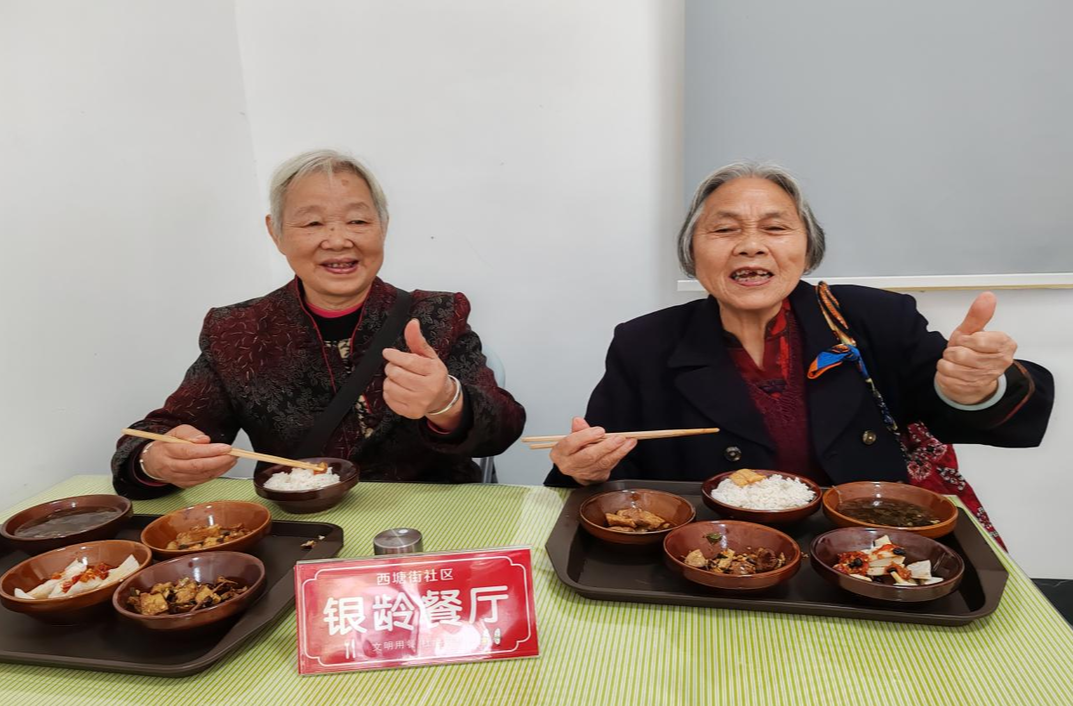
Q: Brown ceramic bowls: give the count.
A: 10